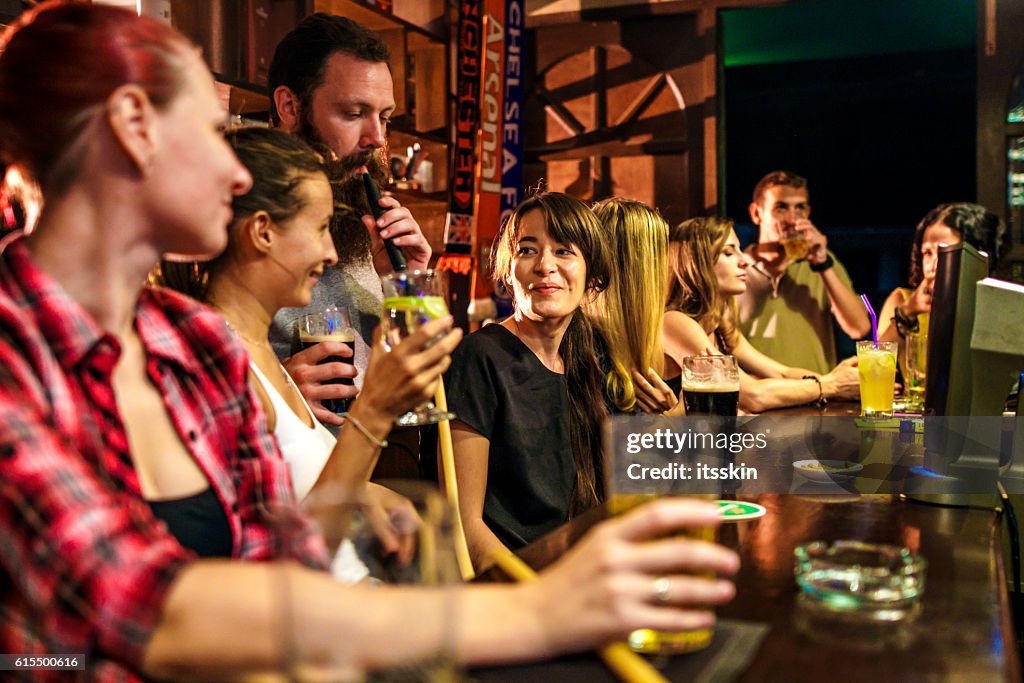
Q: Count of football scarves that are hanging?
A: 3